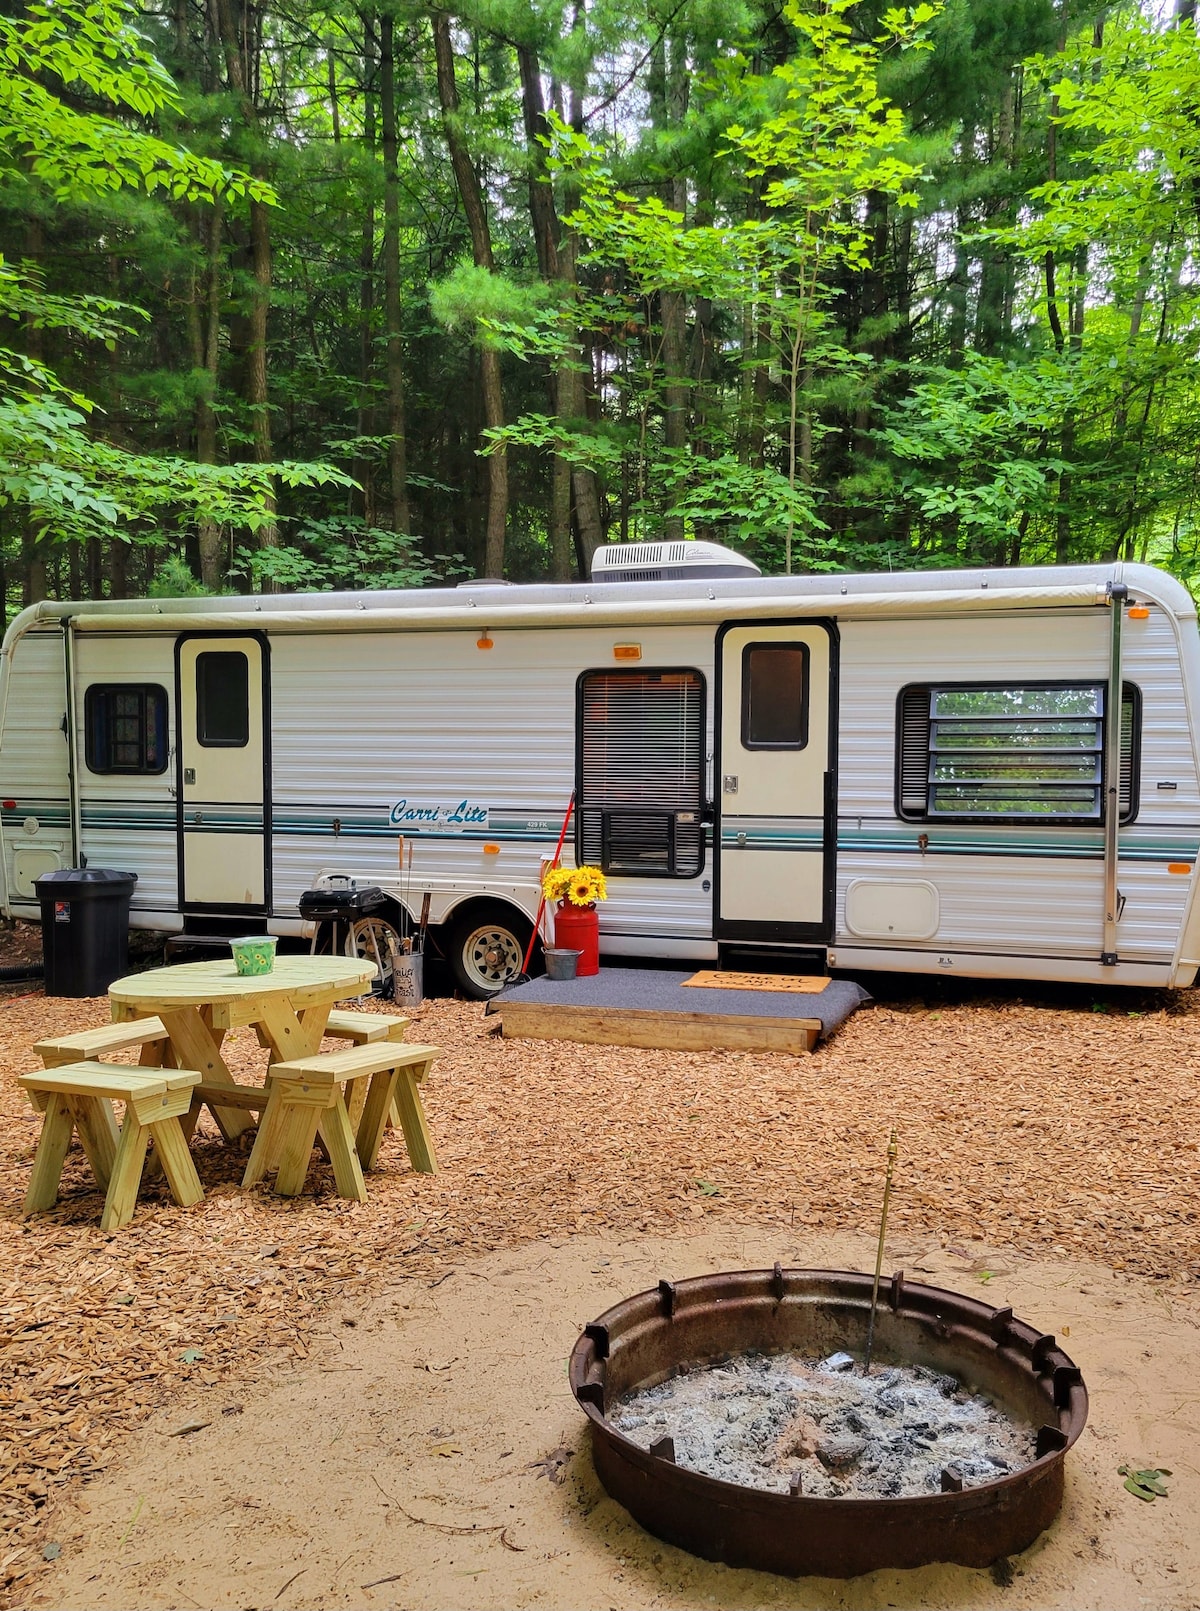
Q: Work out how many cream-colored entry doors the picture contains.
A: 2